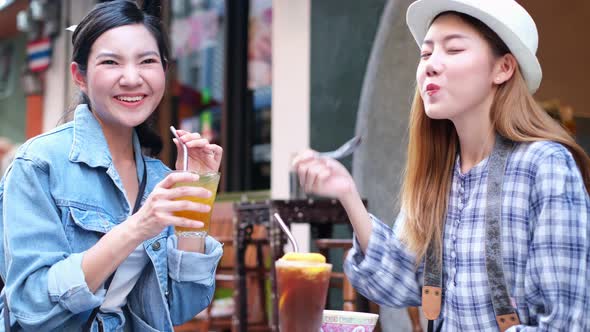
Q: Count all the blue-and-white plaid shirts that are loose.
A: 1